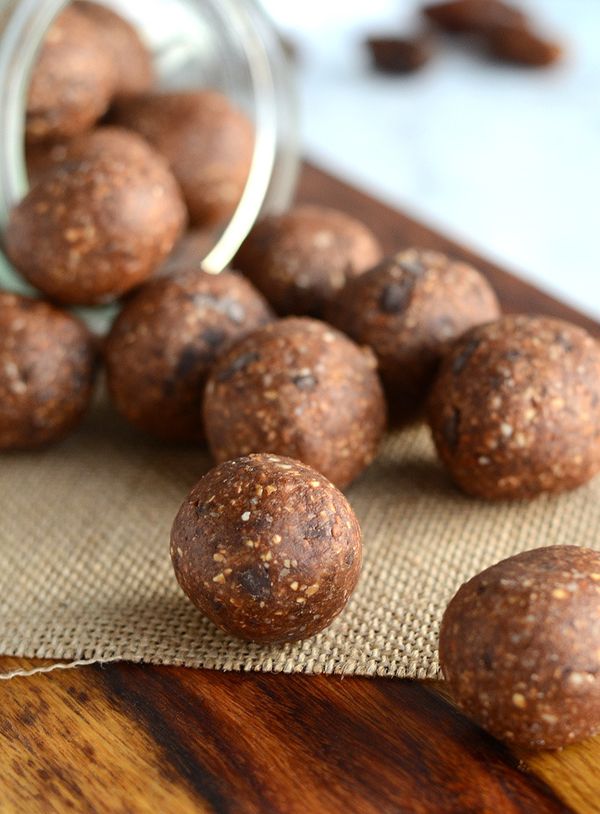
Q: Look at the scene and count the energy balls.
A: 12